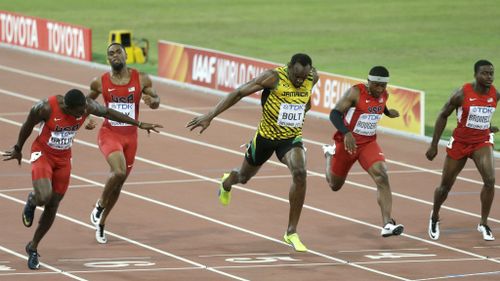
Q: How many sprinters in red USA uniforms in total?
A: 4